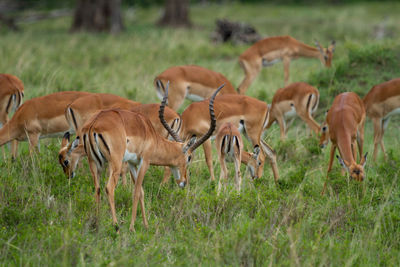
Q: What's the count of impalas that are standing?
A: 12